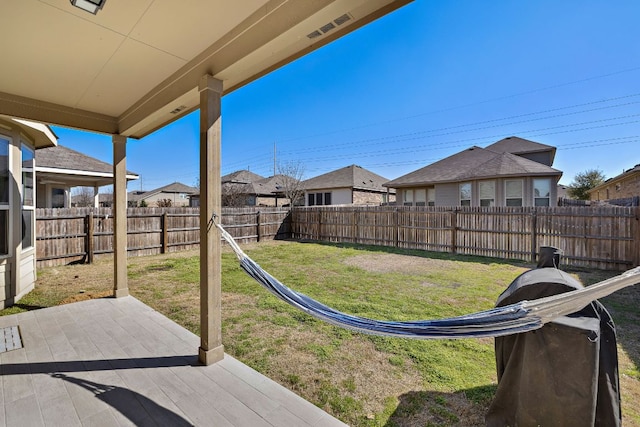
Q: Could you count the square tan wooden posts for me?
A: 2